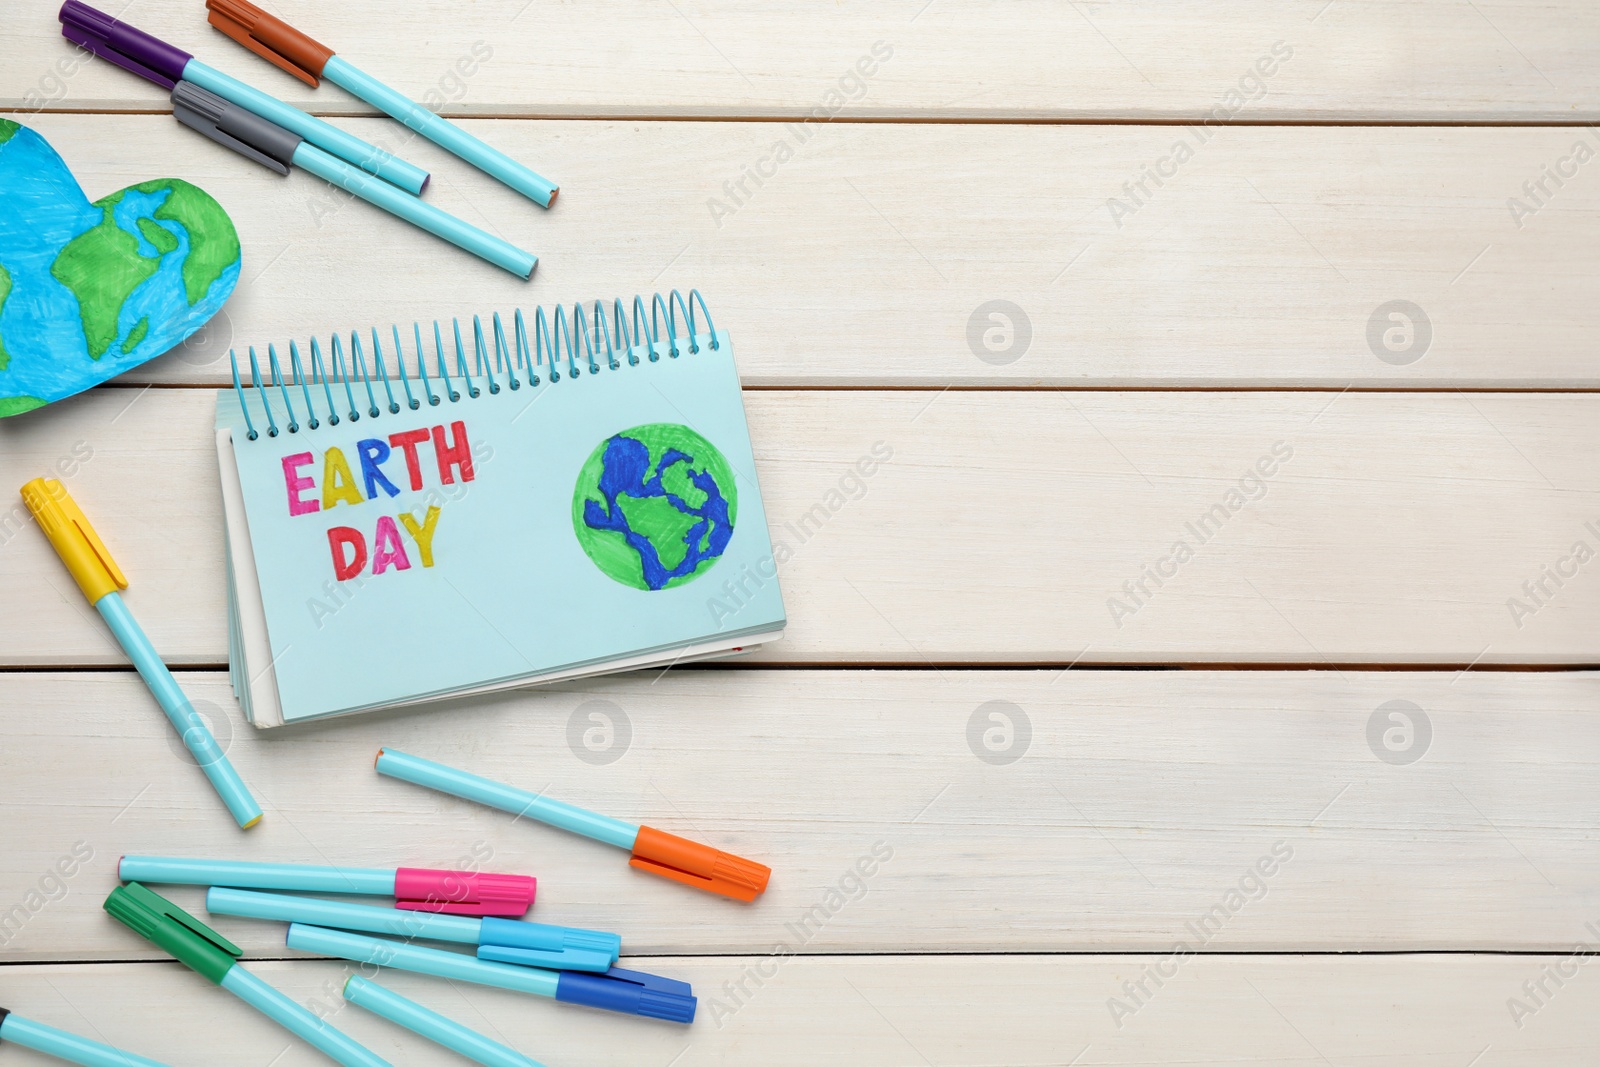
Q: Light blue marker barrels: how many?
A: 11